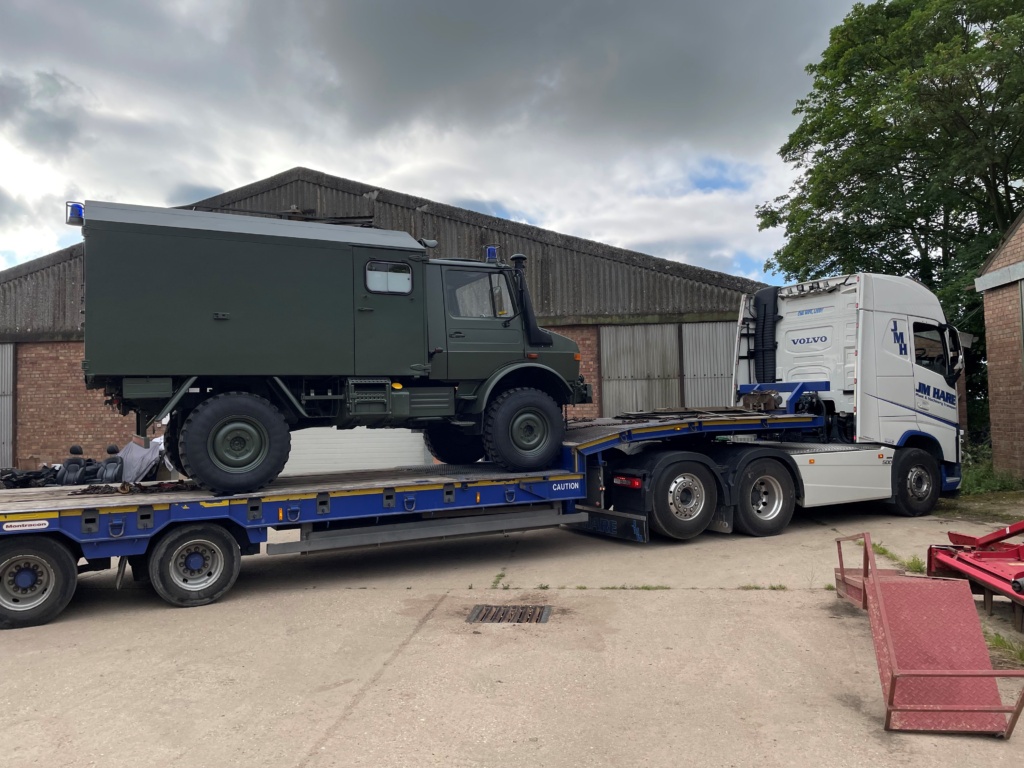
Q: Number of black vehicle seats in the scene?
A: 2